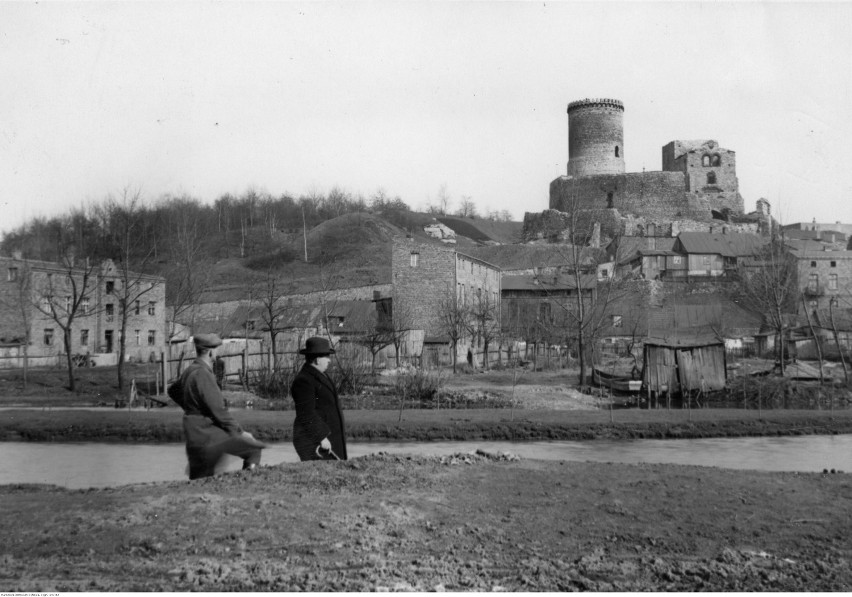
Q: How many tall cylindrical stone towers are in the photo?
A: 1